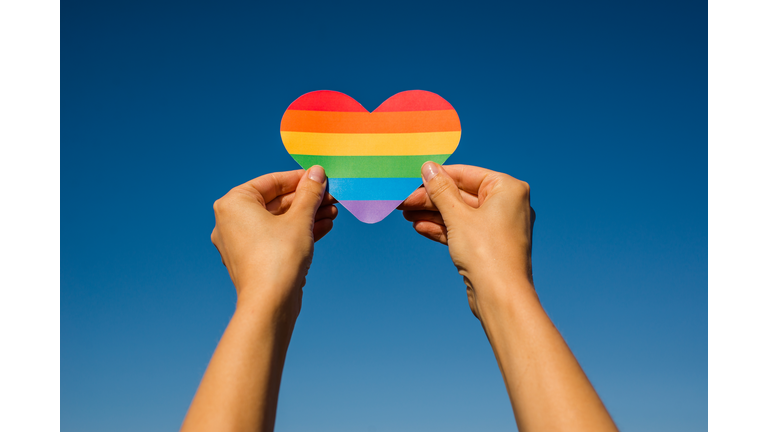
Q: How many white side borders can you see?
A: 2